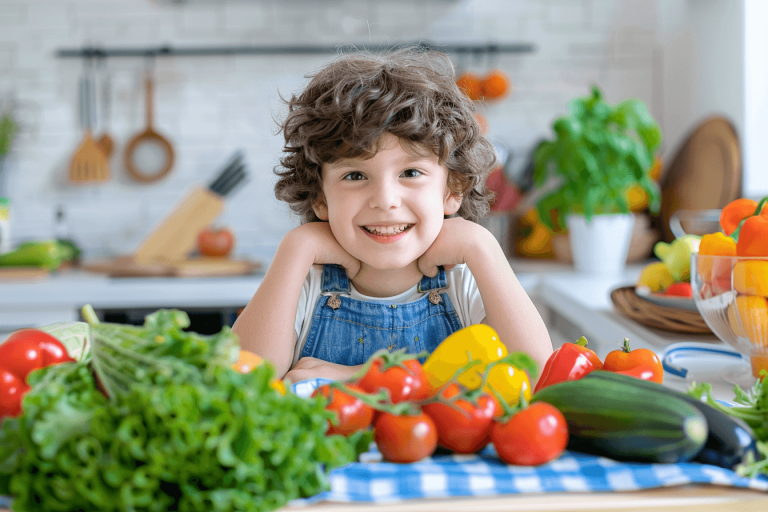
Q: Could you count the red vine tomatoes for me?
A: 5